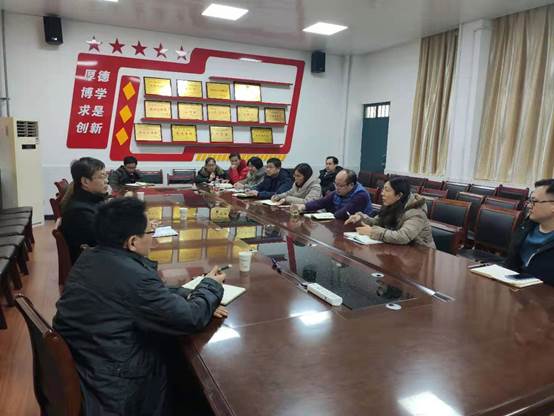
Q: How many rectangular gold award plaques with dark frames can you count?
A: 13